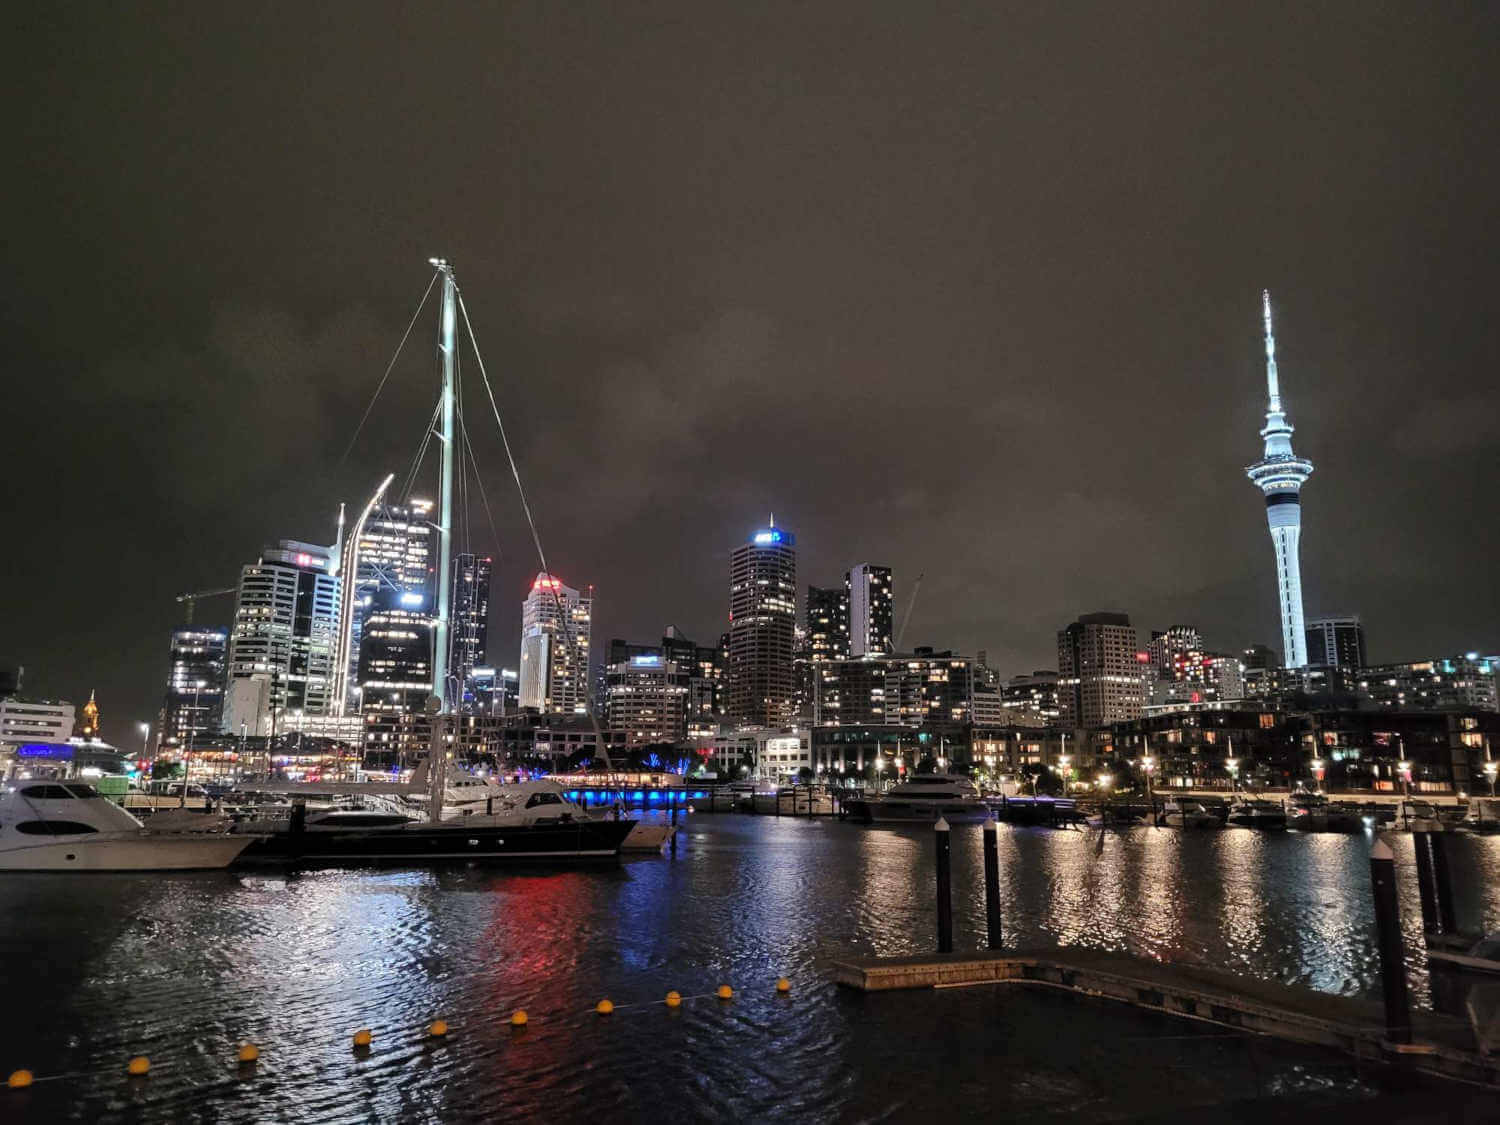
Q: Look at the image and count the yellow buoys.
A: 10